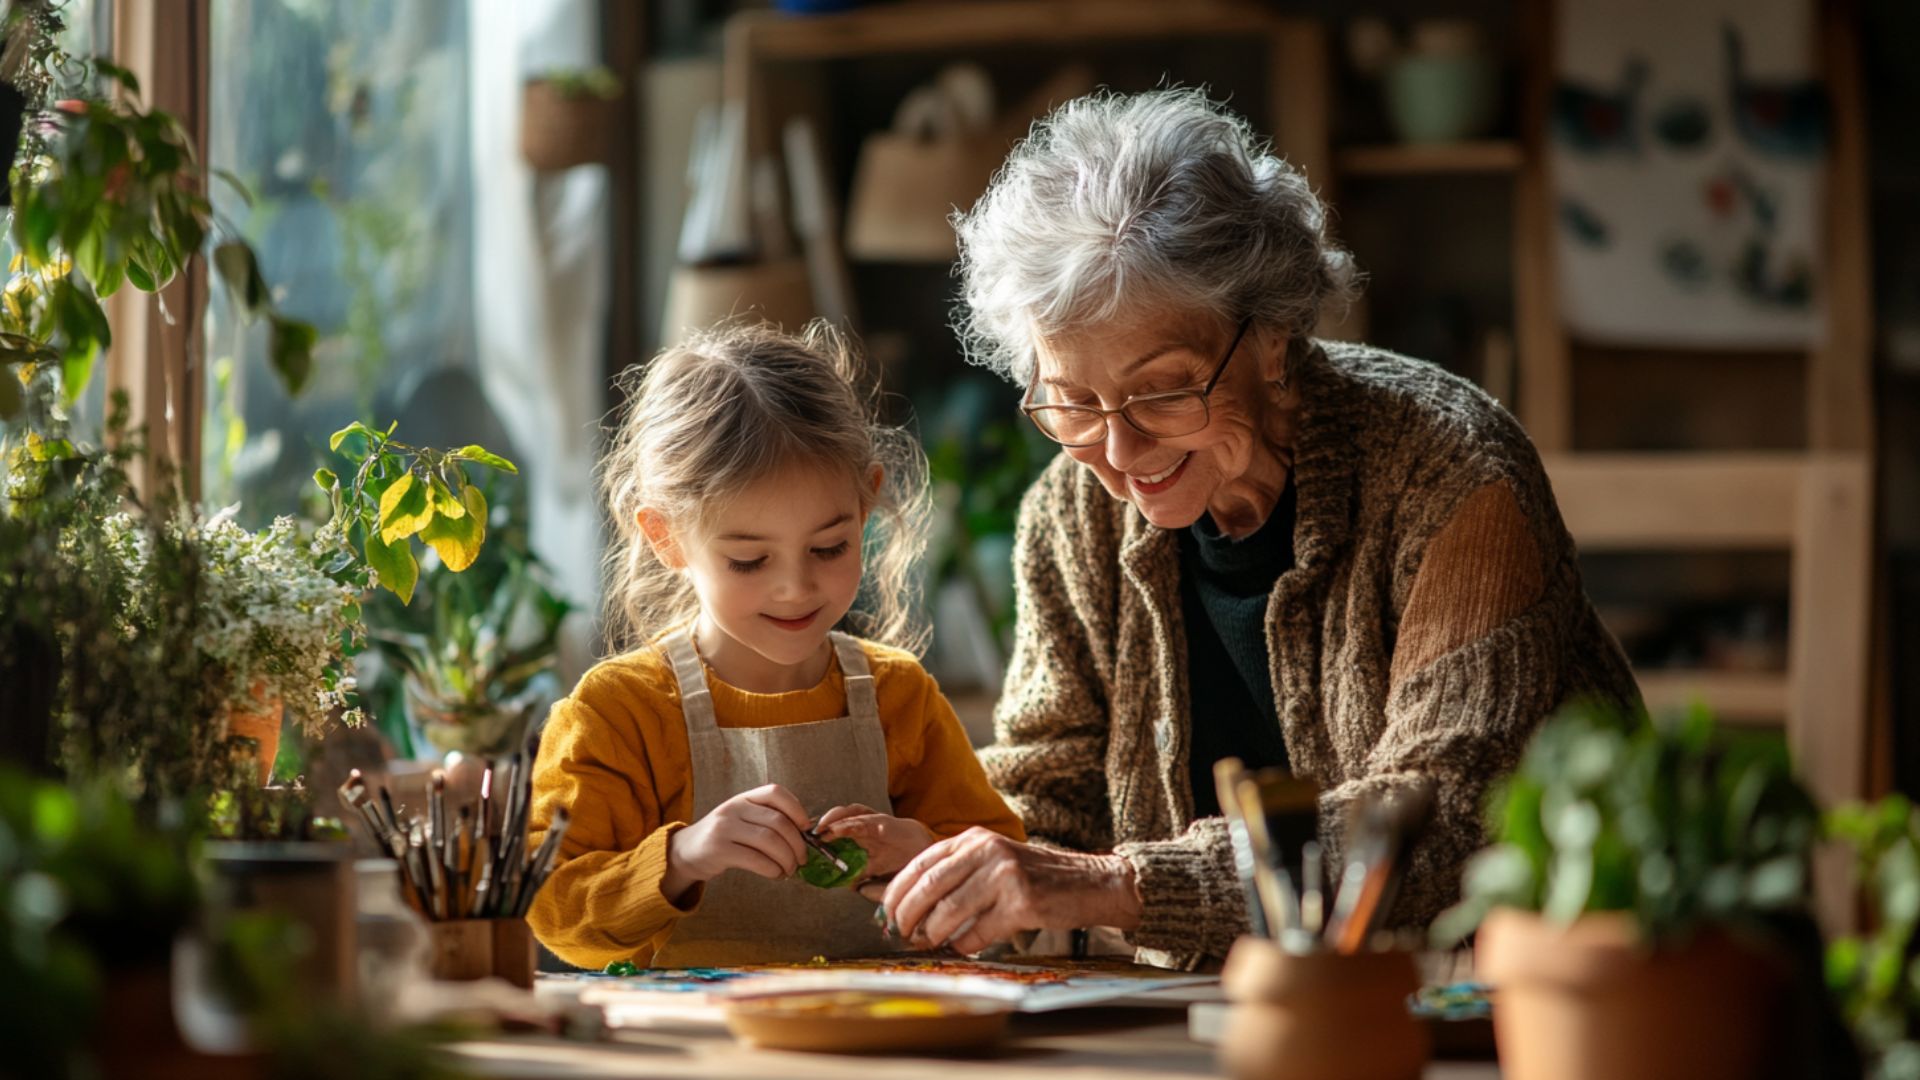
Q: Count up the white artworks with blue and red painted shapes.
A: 1